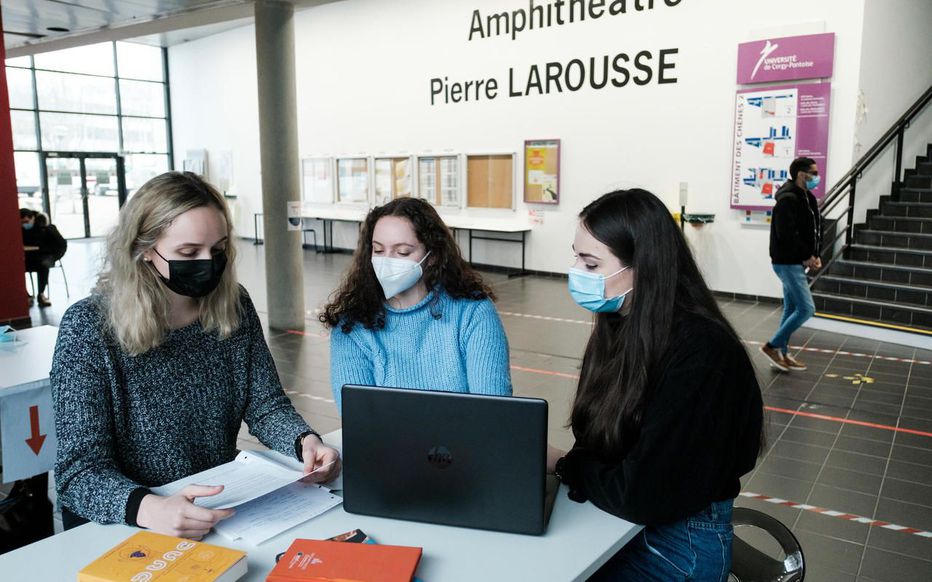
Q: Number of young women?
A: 3